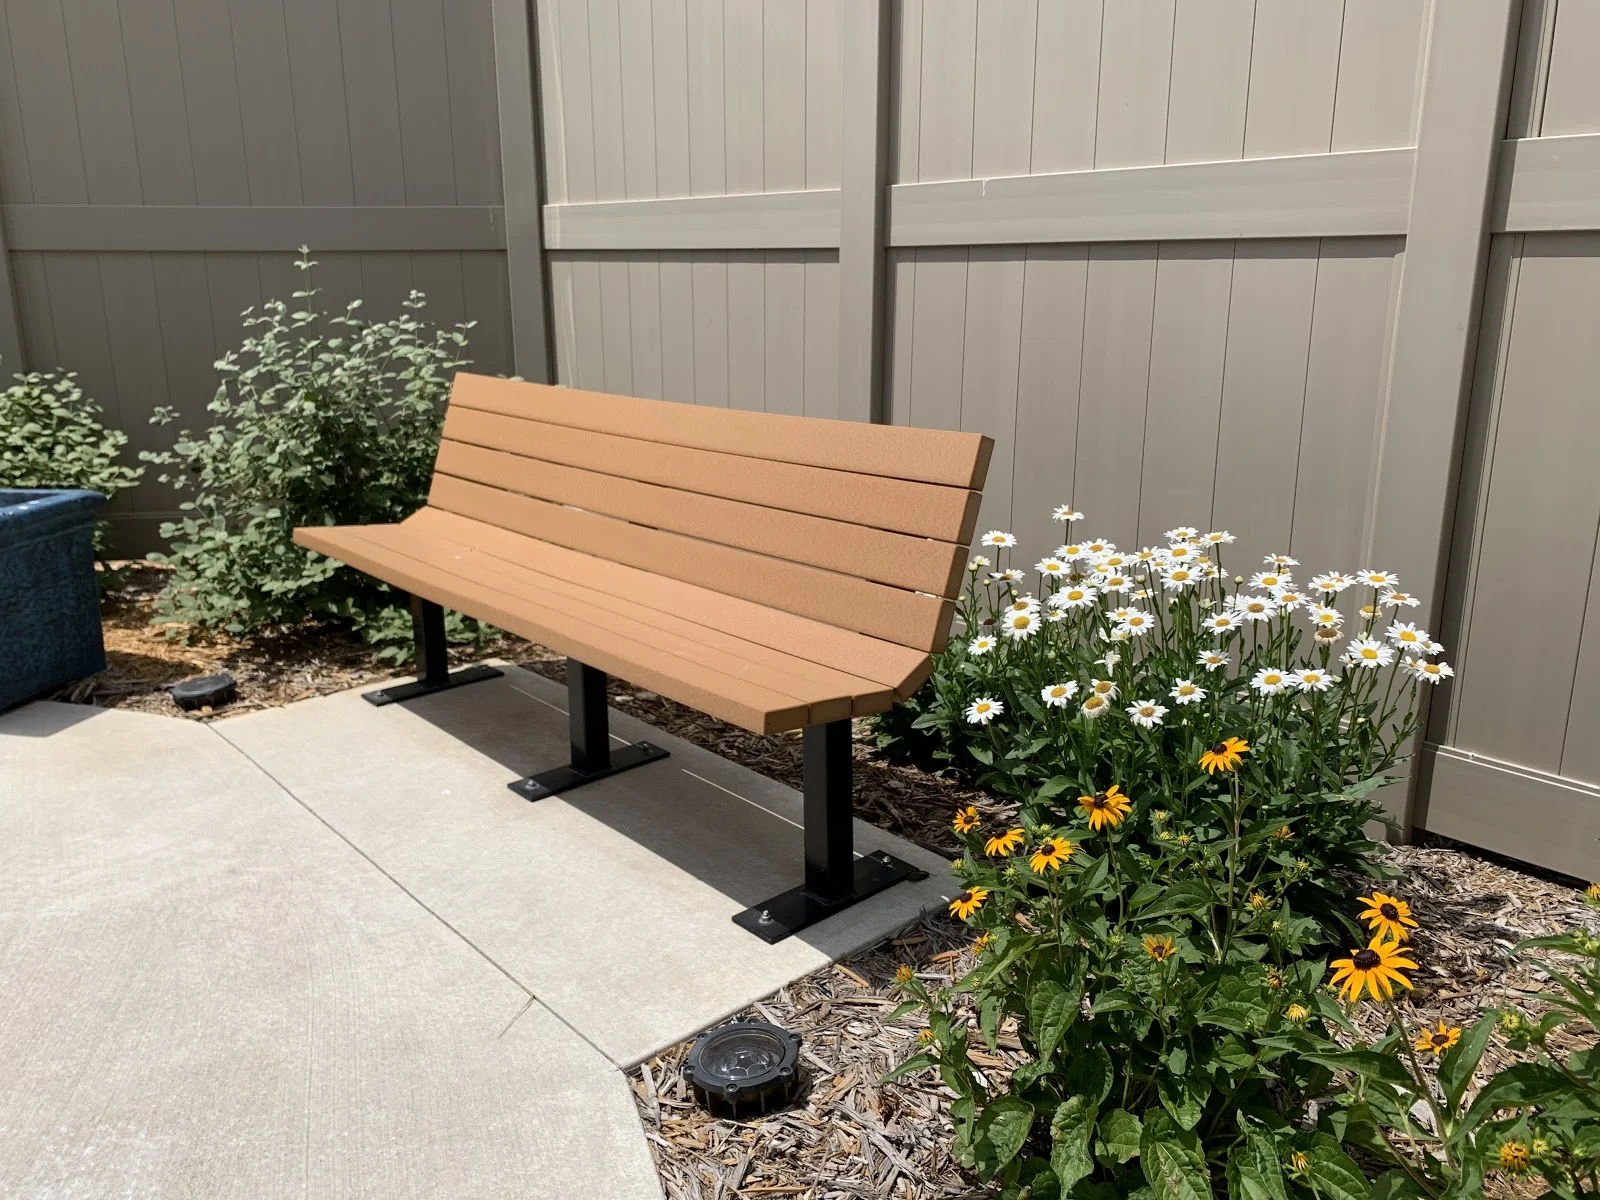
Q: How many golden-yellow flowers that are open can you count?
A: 10